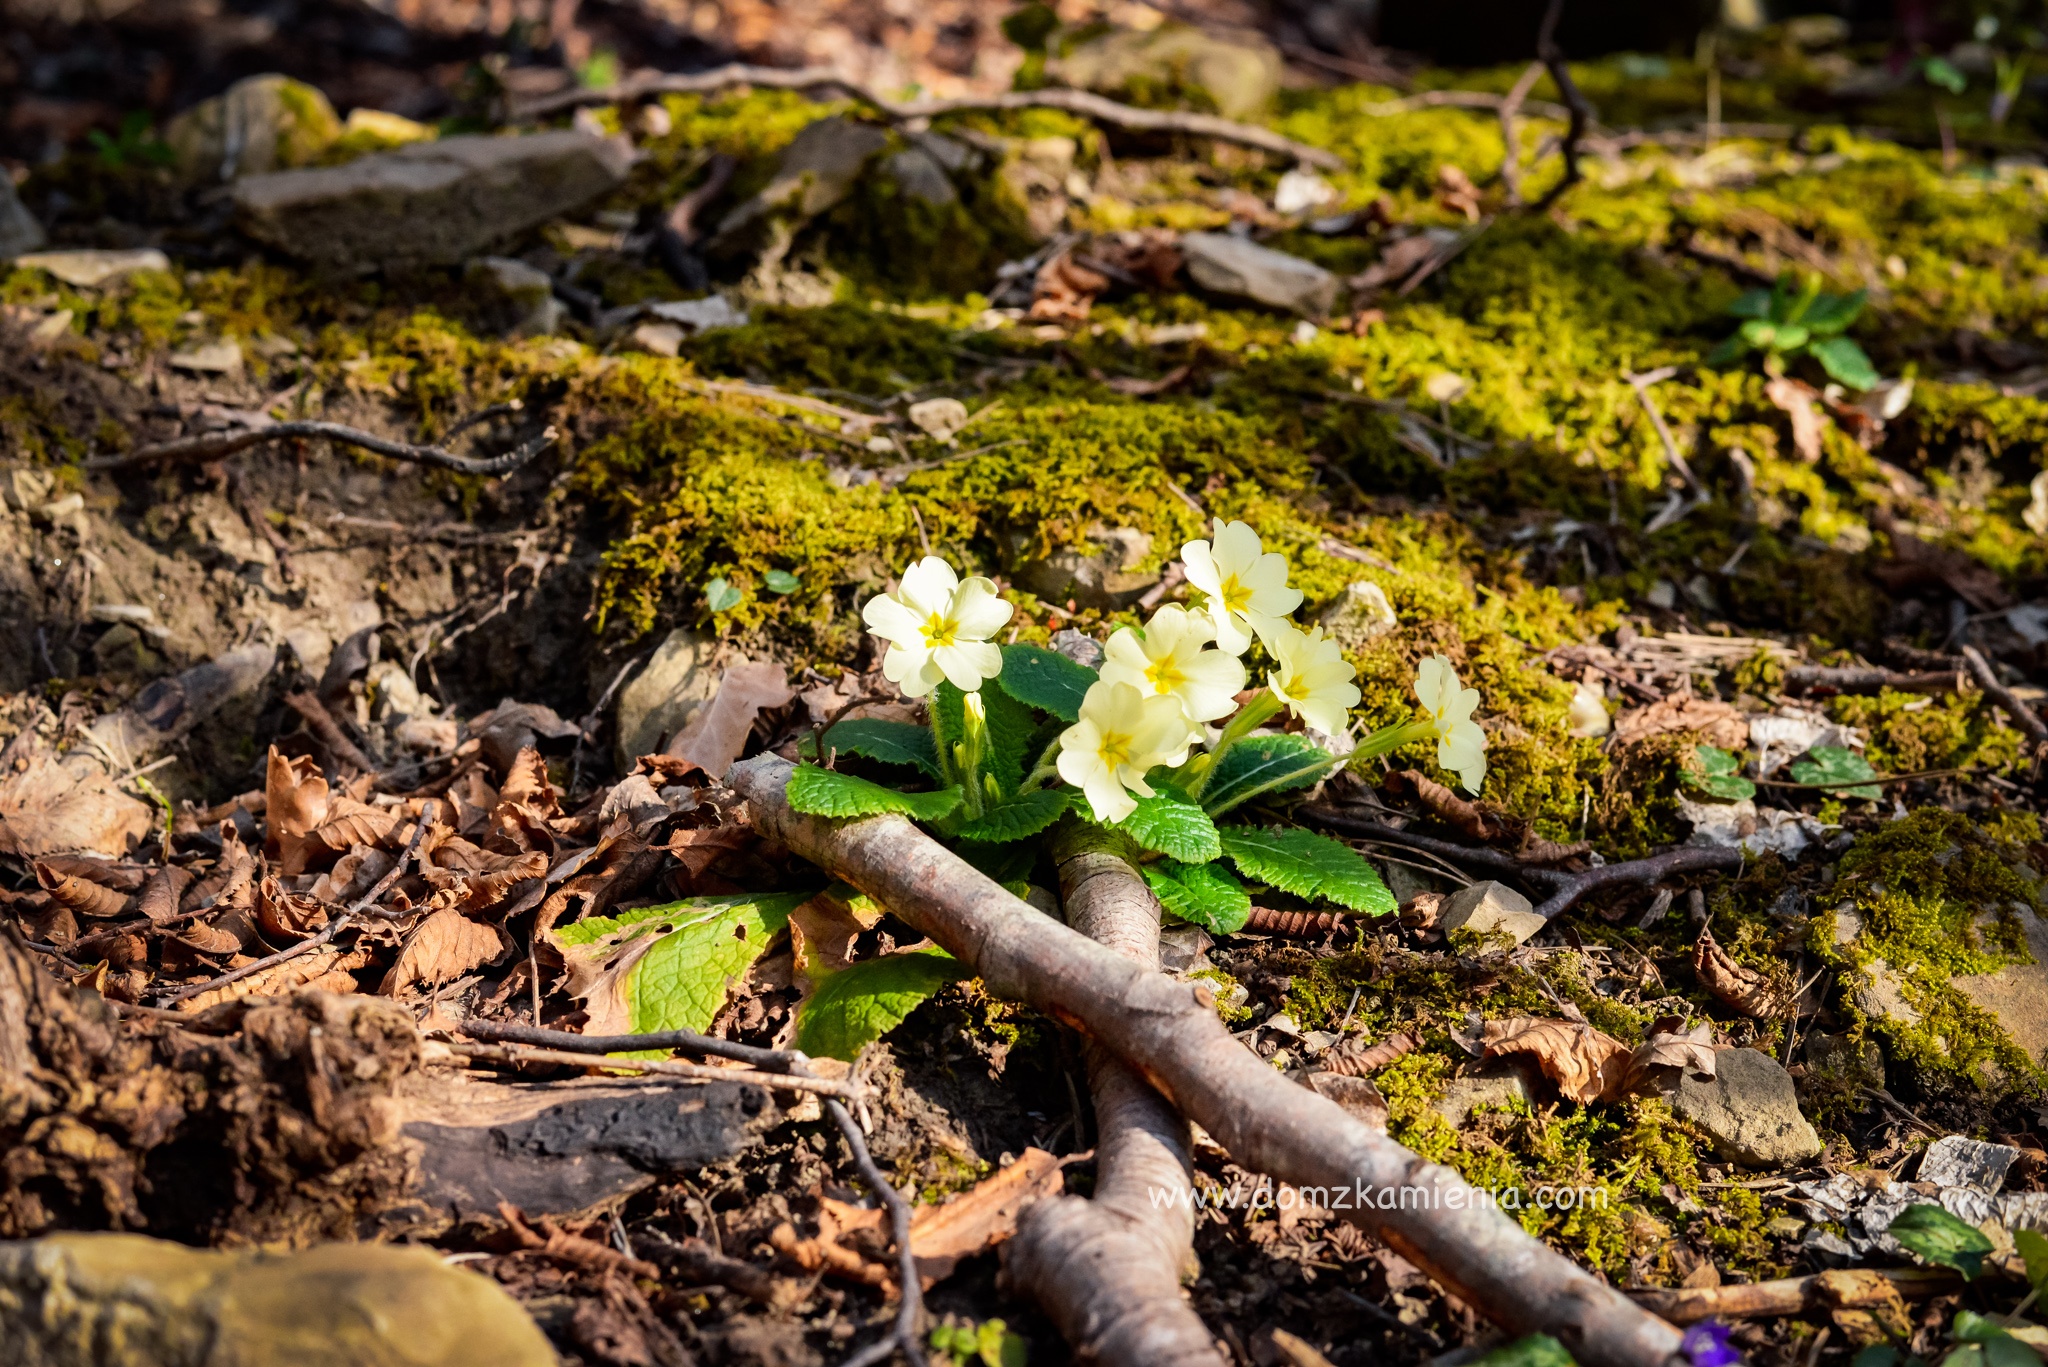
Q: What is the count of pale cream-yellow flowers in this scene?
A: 6